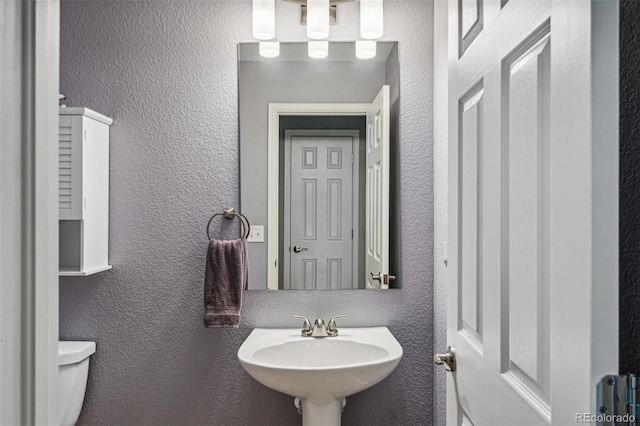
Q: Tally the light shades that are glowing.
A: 3